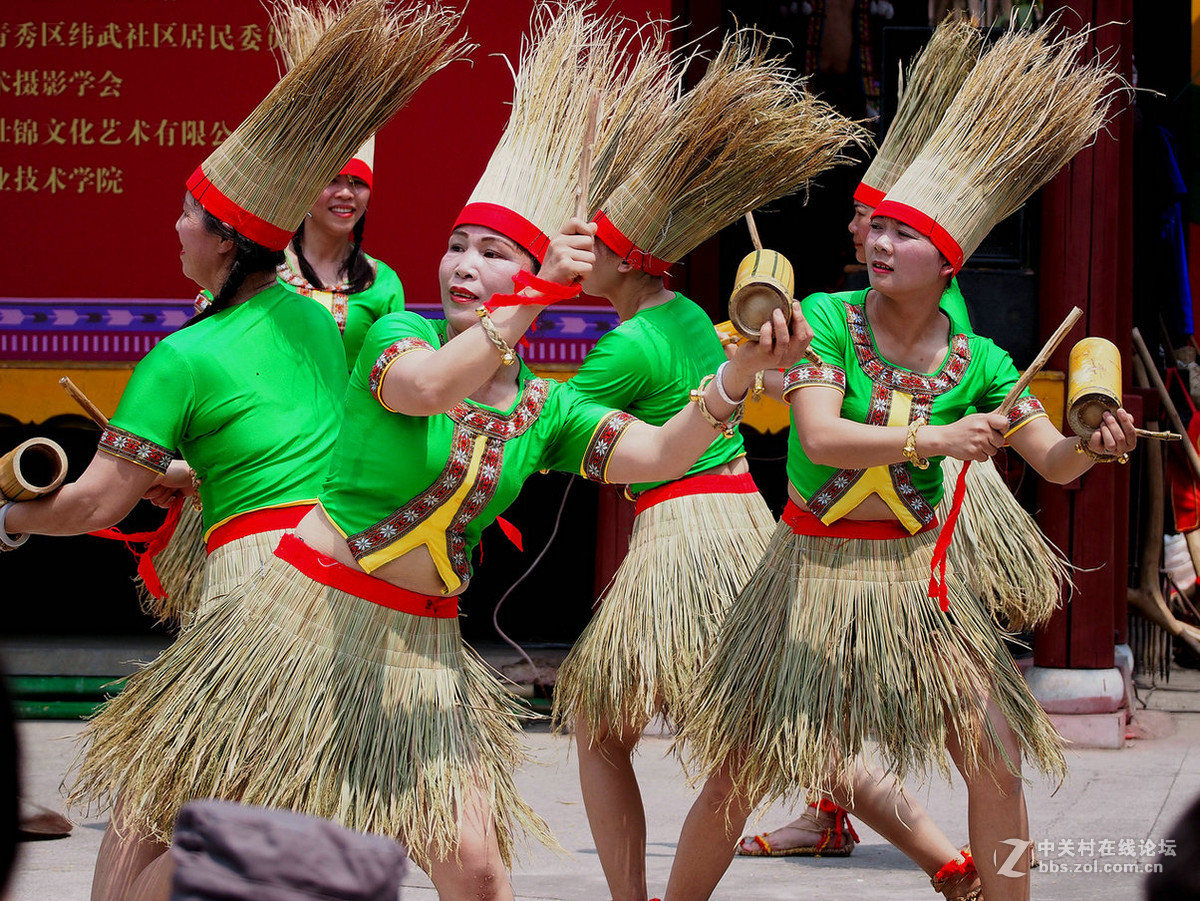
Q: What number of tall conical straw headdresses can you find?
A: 6